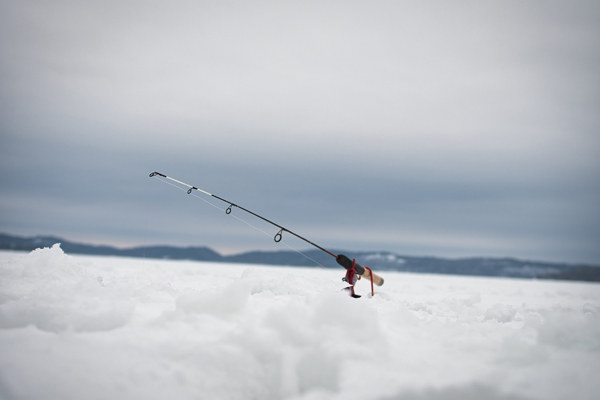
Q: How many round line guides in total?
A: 4